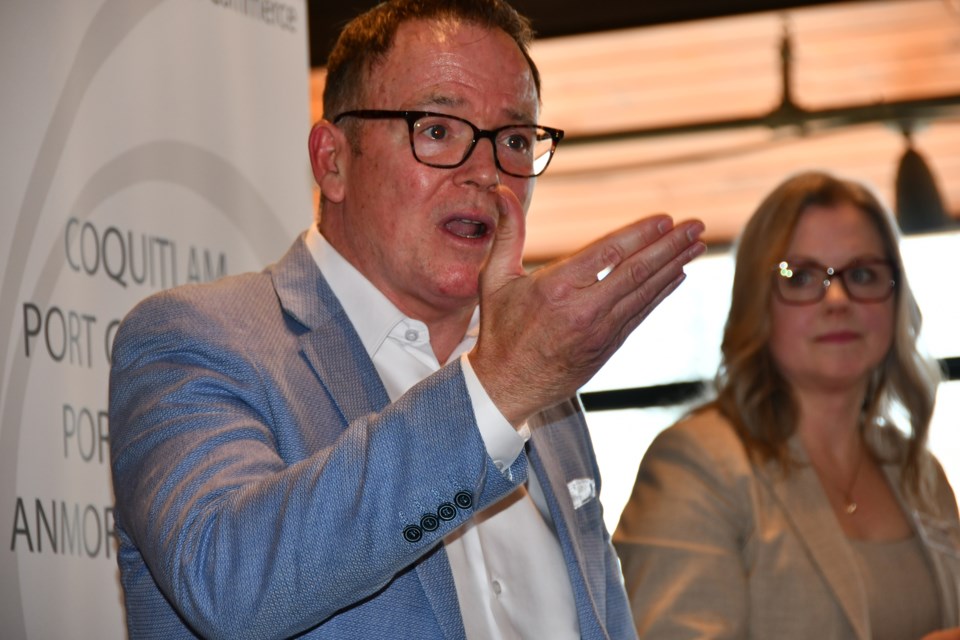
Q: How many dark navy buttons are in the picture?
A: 4